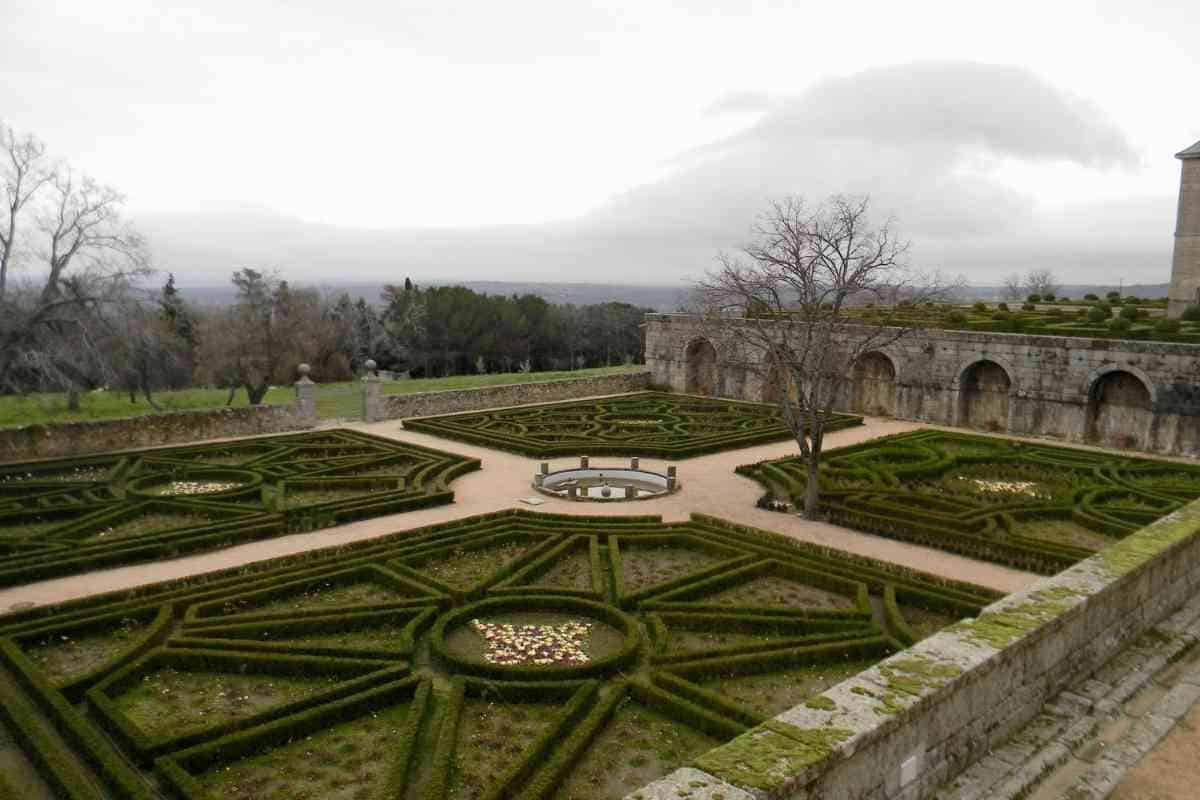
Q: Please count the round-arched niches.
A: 5